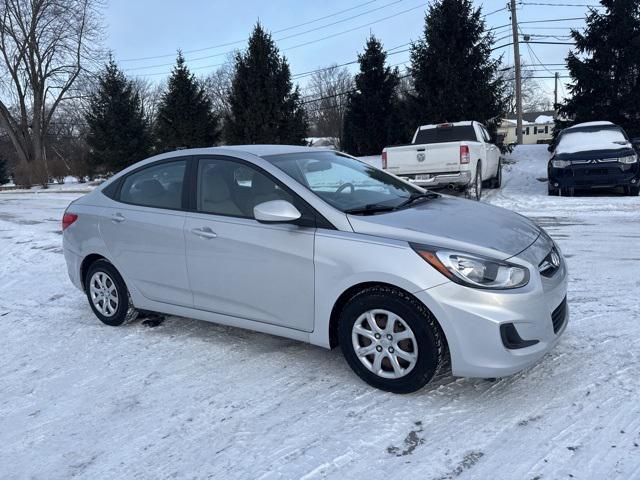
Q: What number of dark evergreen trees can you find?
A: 6